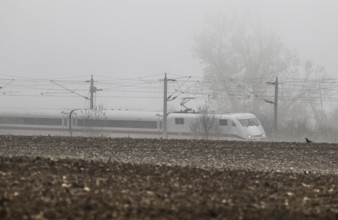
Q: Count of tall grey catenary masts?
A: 3